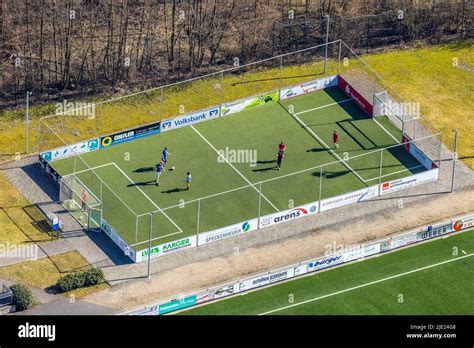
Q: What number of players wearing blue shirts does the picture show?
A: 3